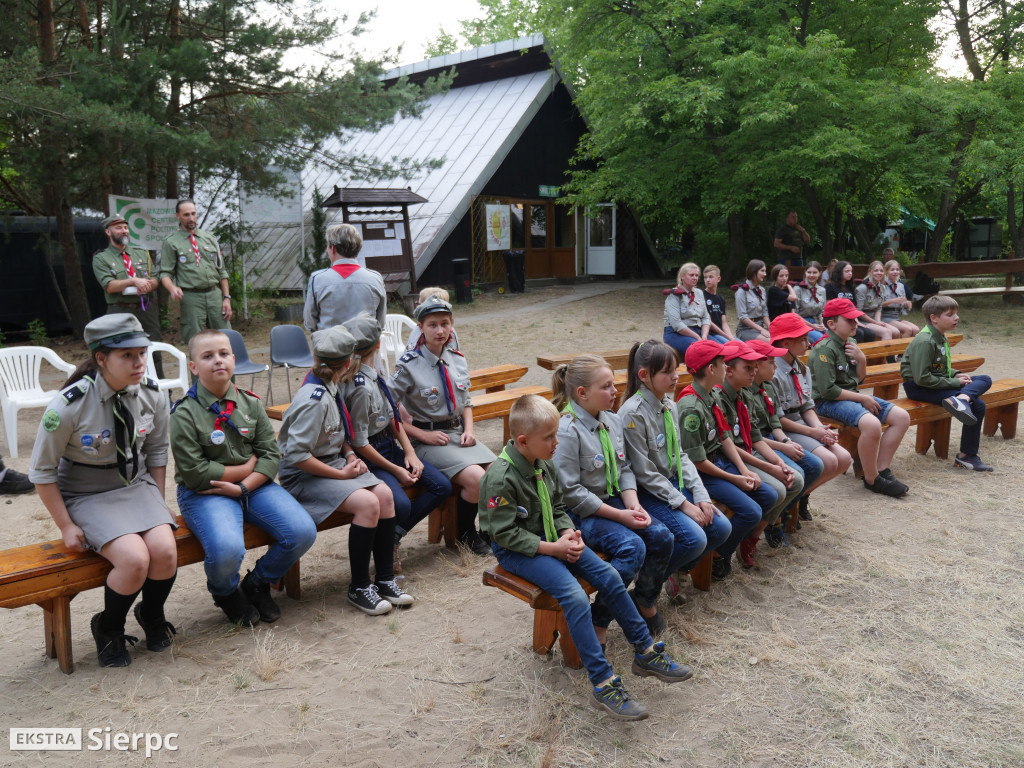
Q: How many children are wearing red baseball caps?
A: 4